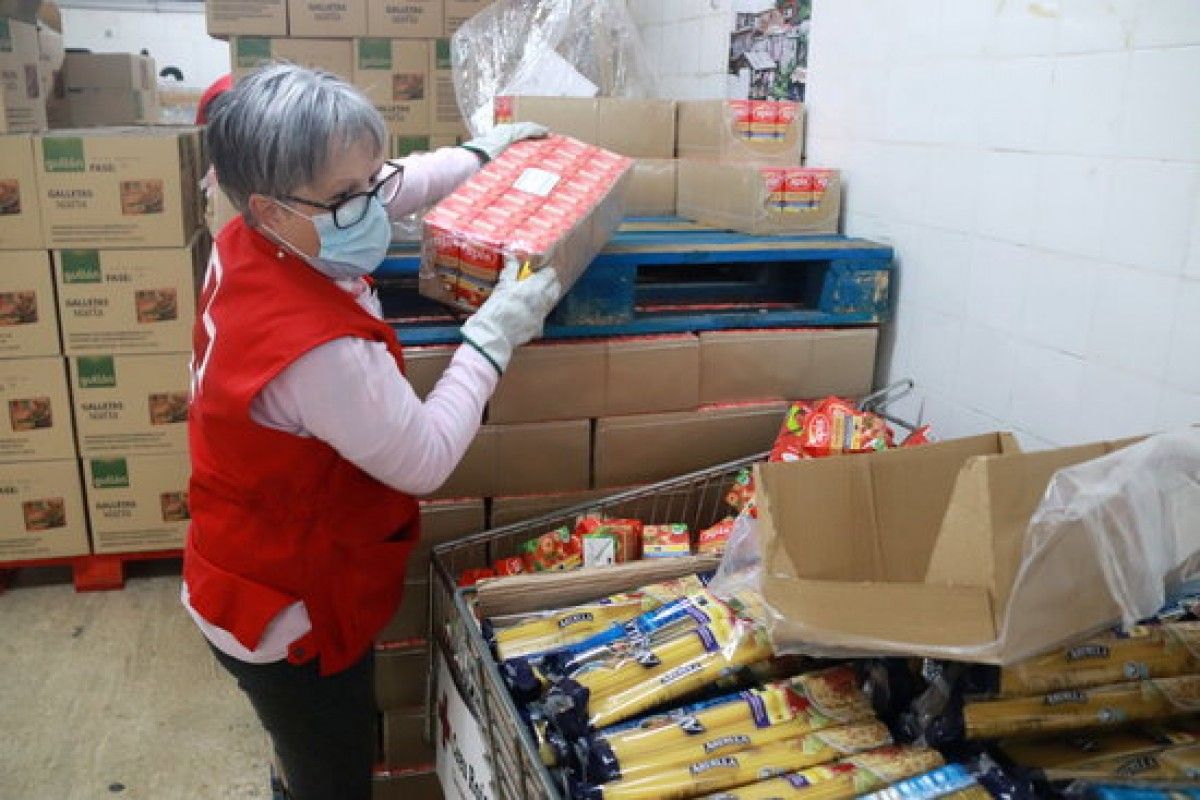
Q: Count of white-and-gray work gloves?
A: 2